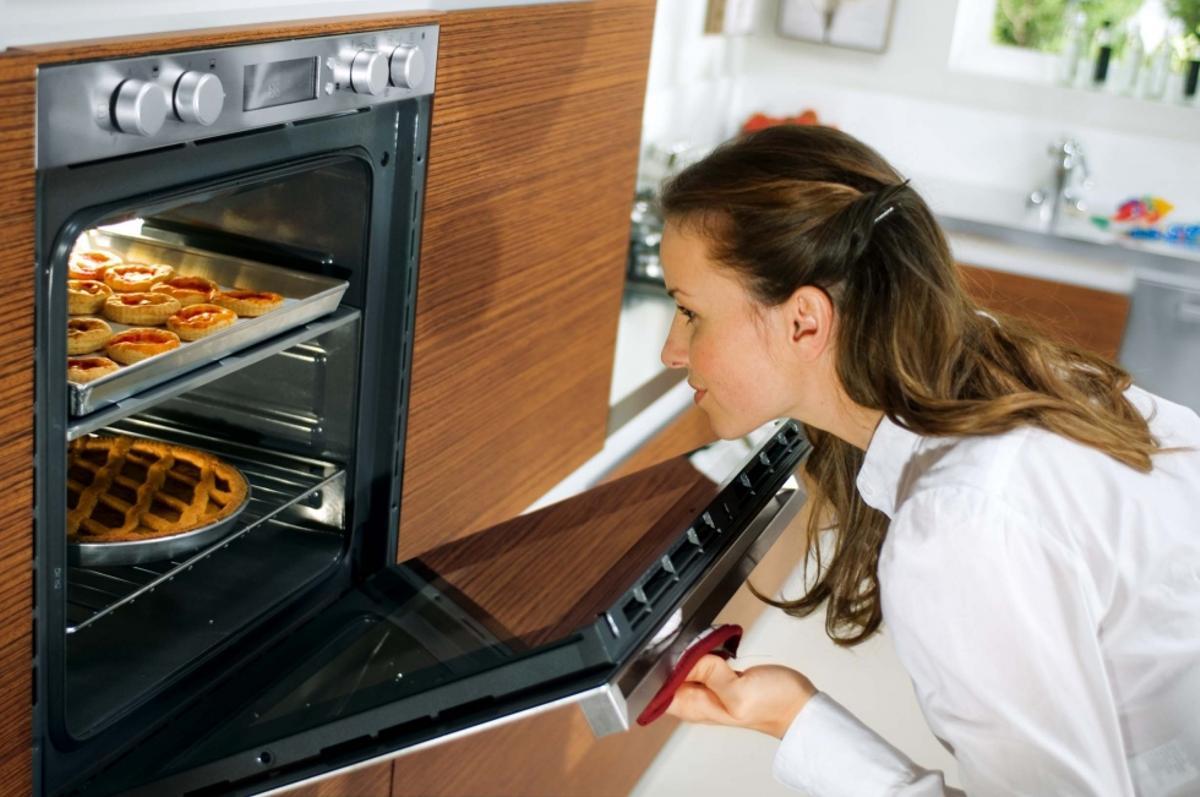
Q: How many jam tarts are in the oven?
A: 10